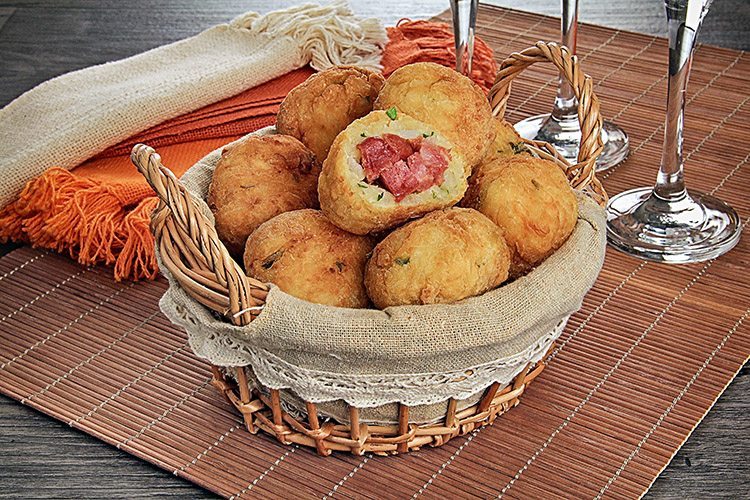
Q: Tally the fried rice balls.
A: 8